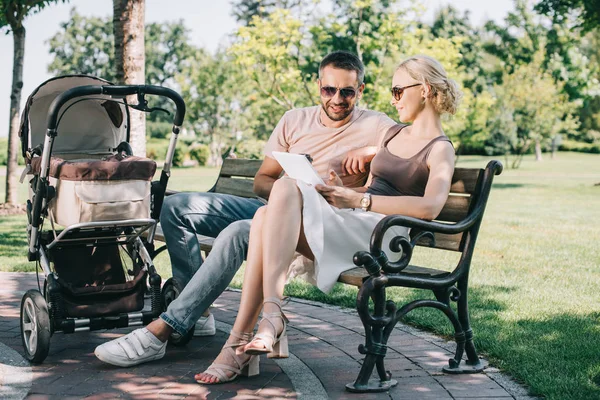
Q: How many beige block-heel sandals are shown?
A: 2